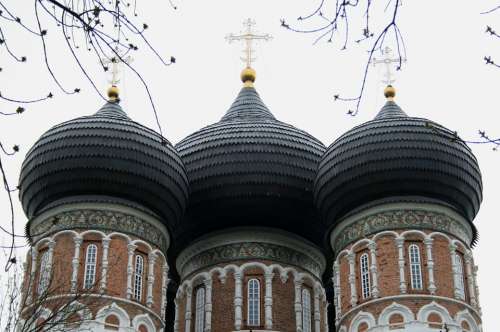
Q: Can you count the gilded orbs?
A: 3